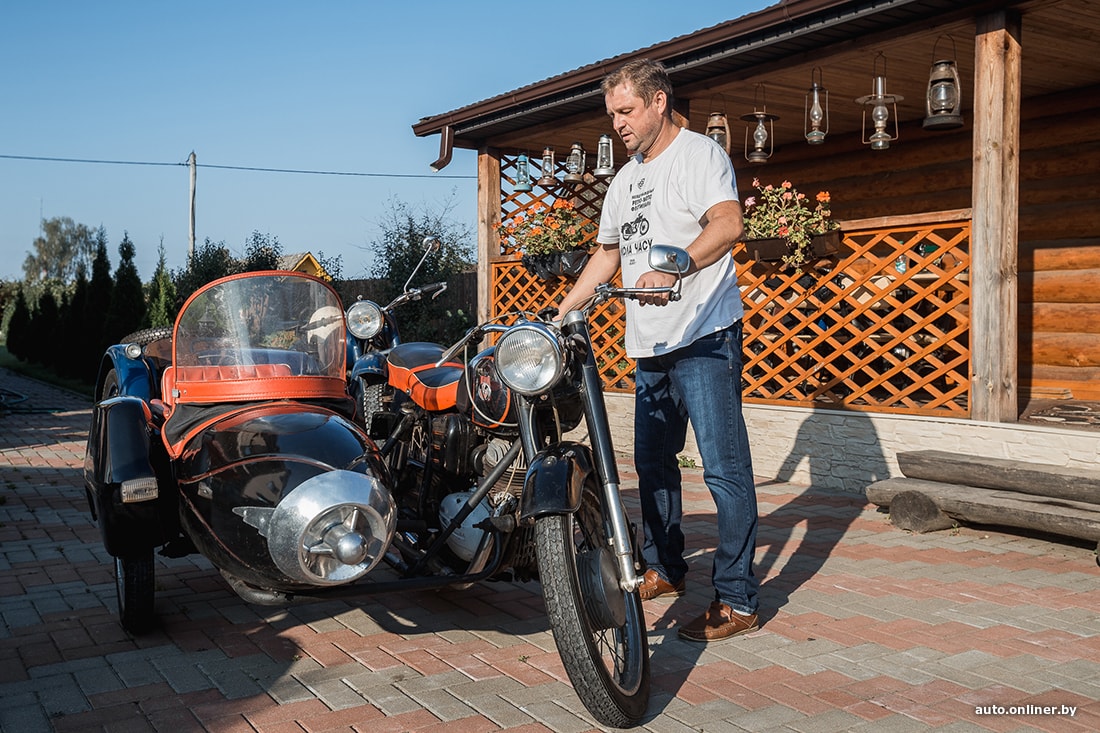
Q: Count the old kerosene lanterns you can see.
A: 9